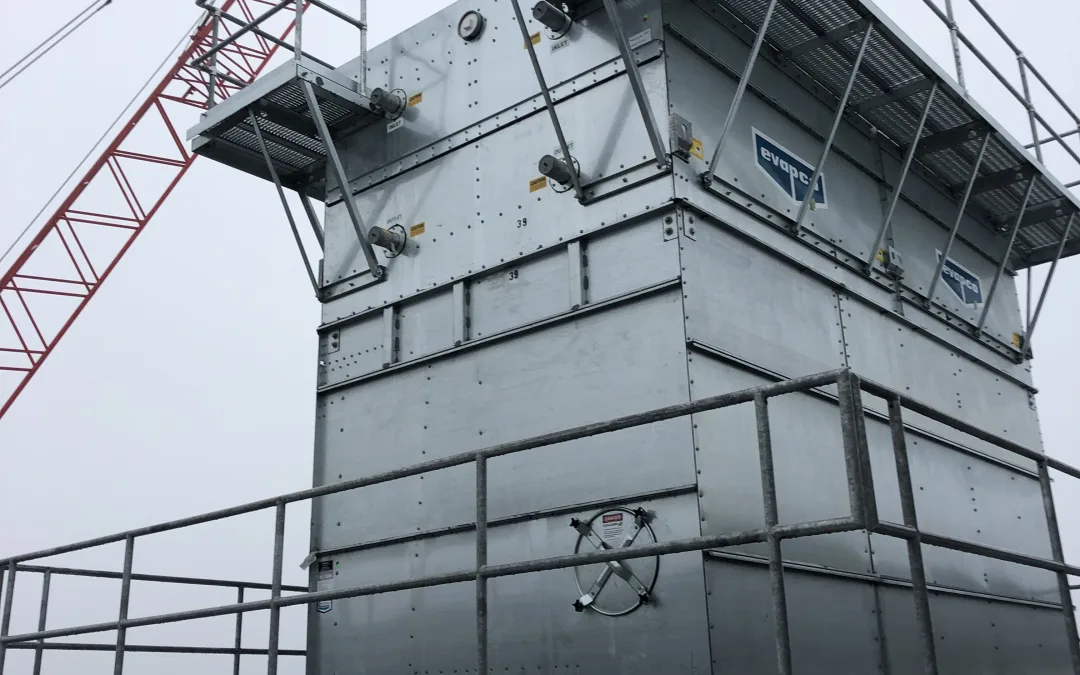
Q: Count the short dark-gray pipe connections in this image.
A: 4